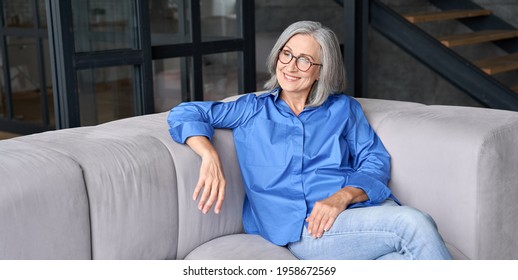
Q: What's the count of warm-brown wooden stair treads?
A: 3